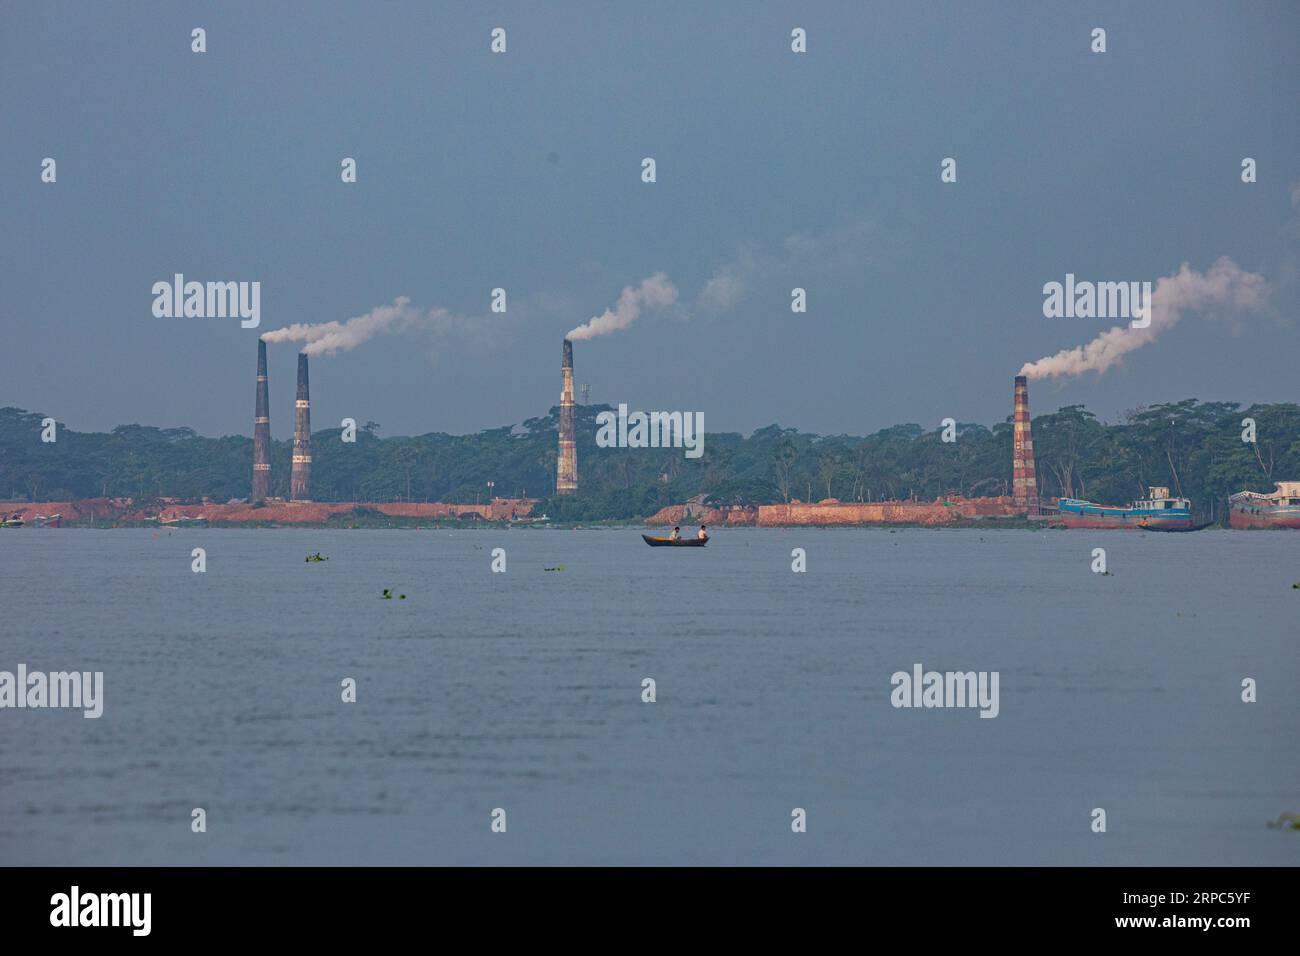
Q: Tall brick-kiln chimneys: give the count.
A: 4